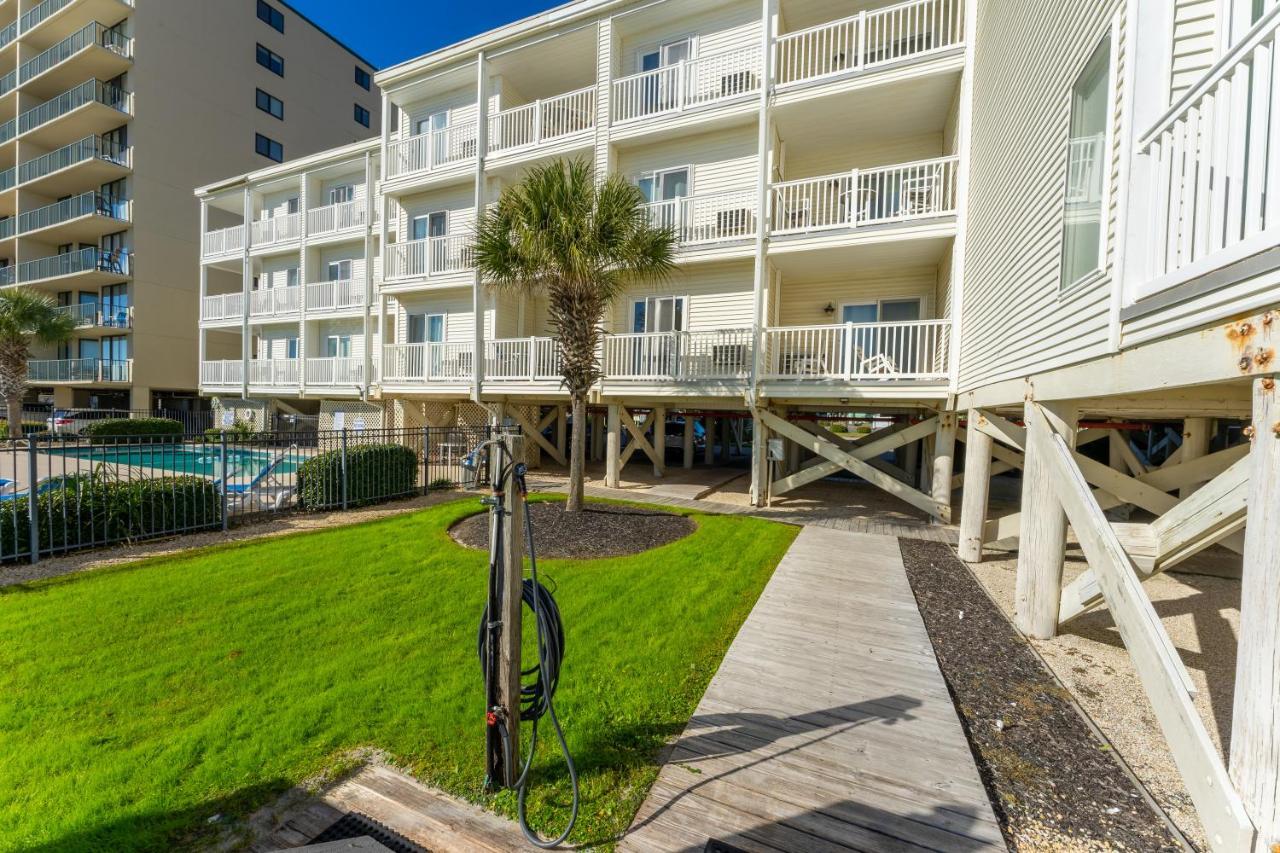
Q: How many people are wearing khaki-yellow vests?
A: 0